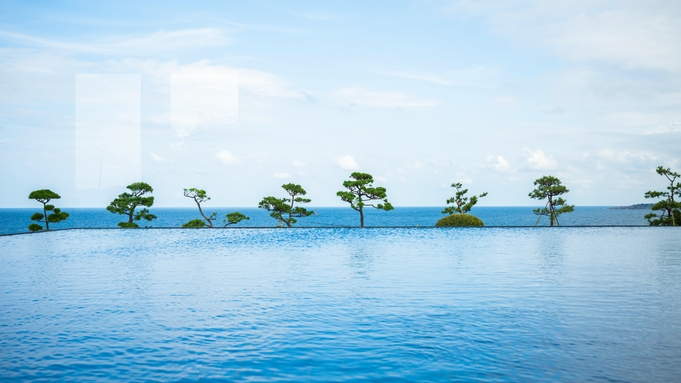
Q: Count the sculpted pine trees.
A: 8